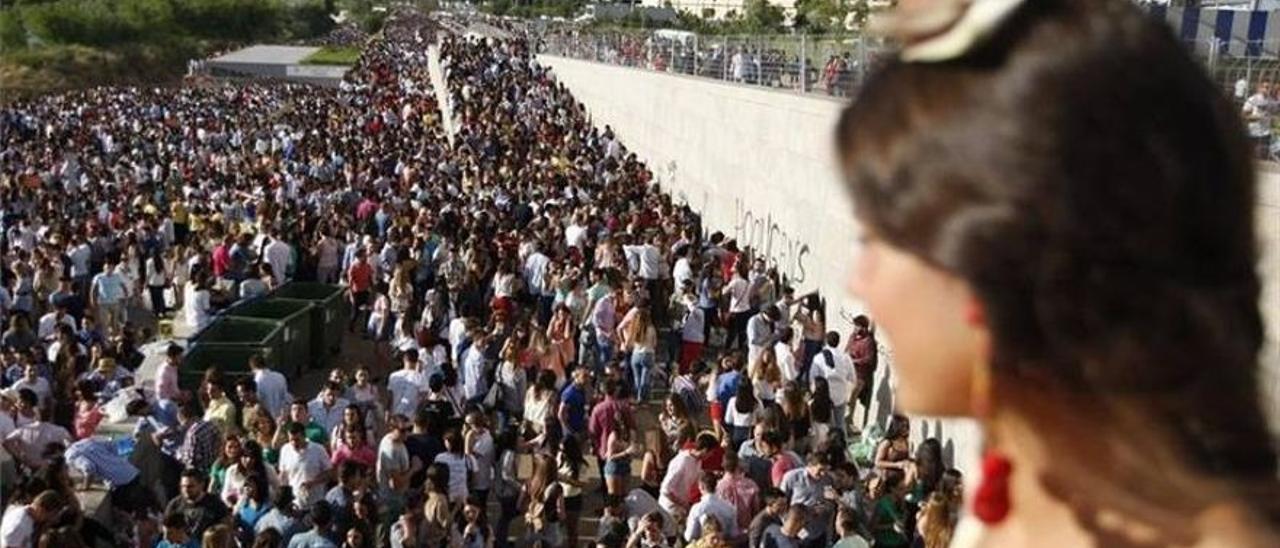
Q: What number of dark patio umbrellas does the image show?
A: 0